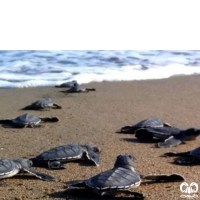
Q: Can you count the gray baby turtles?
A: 10